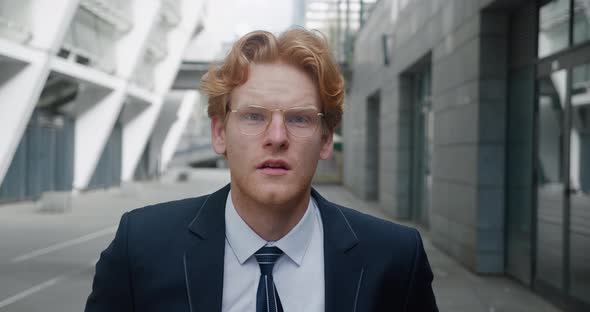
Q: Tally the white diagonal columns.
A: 4